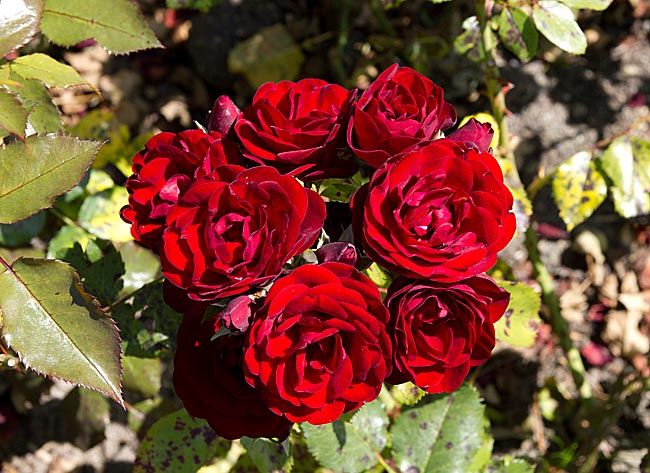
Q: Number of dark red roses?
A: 8